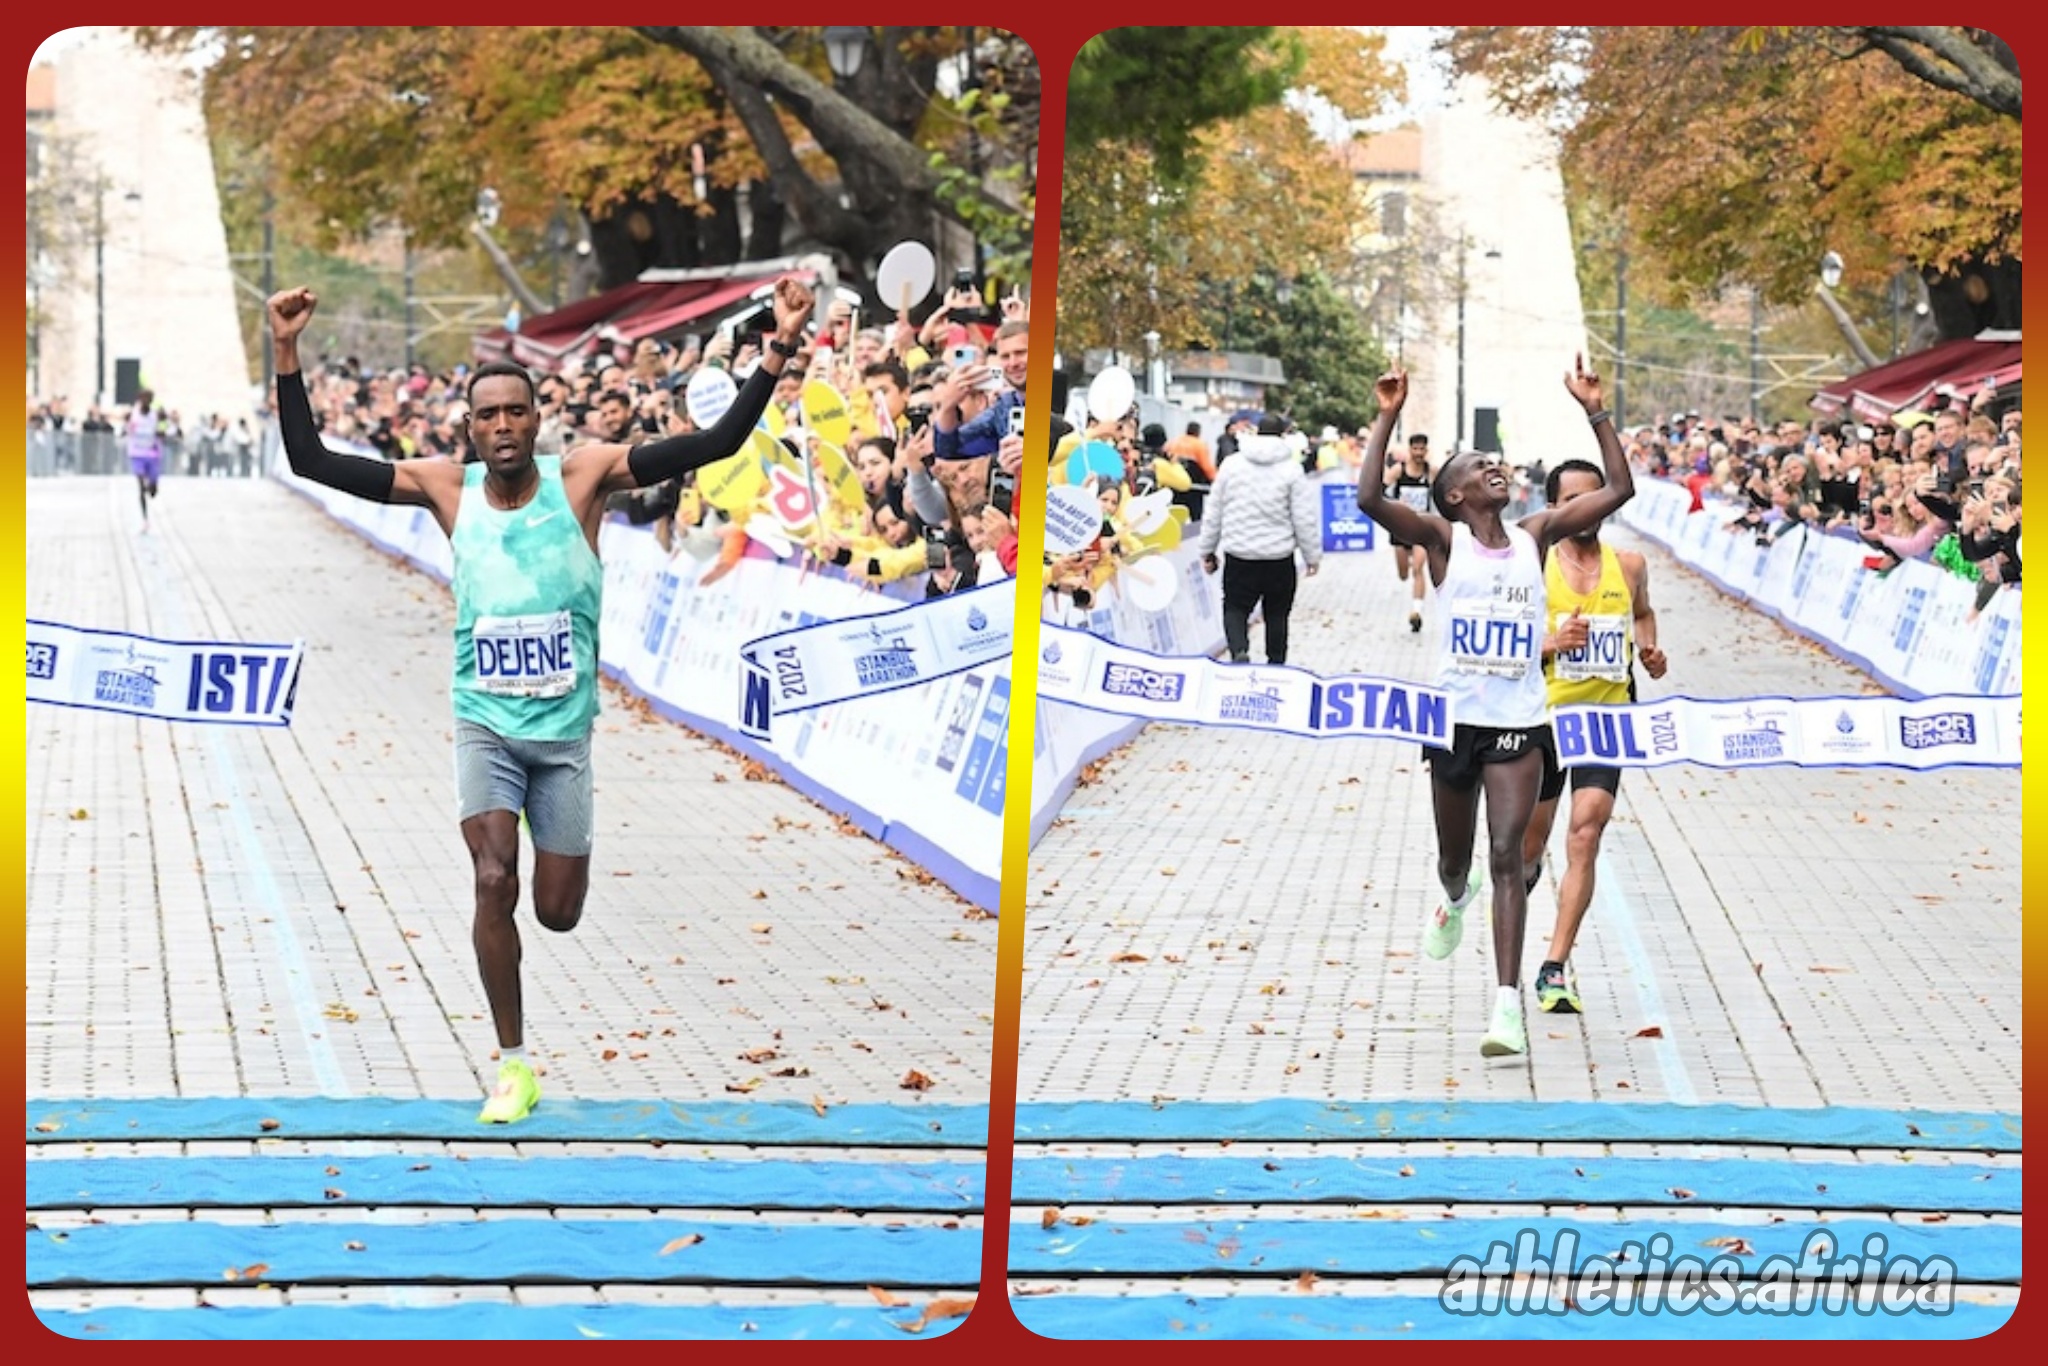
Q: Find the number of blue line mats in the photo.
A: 8